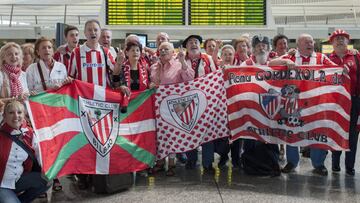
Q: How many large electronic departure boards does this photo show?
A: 2